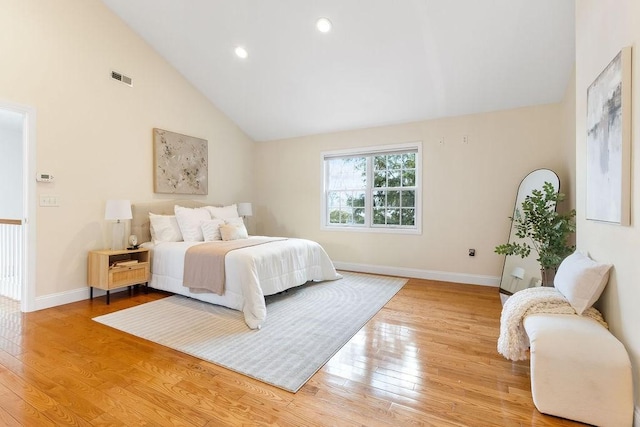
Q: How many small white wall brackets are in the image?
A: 2